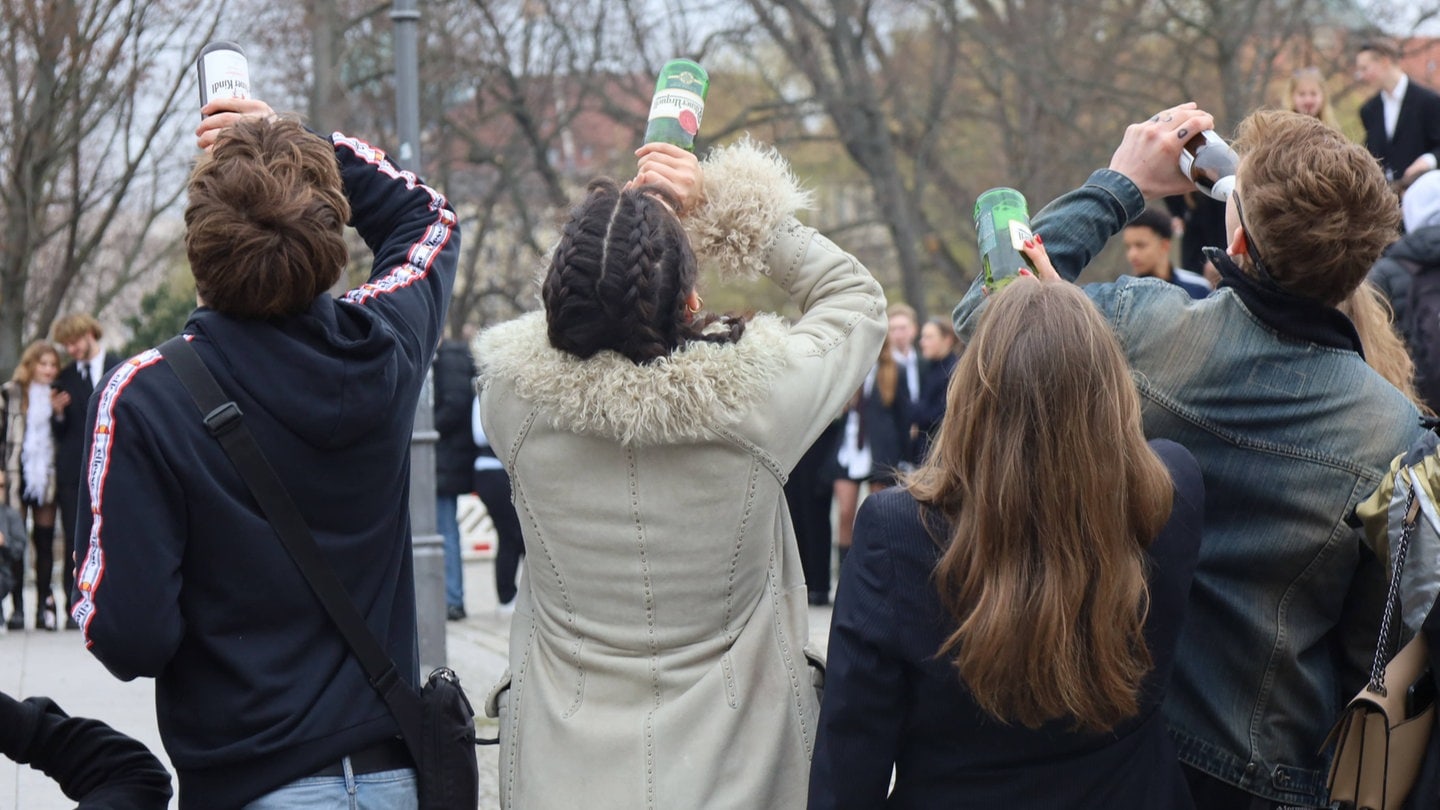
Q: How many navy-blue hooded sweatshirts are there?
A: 1